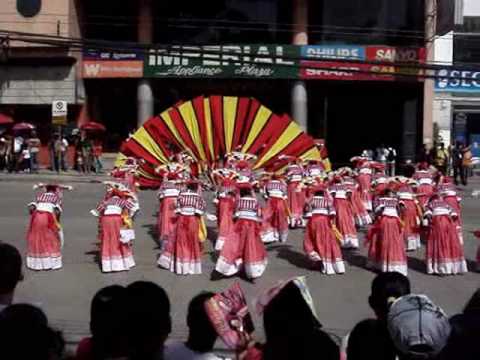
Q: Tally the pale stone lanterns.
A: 0